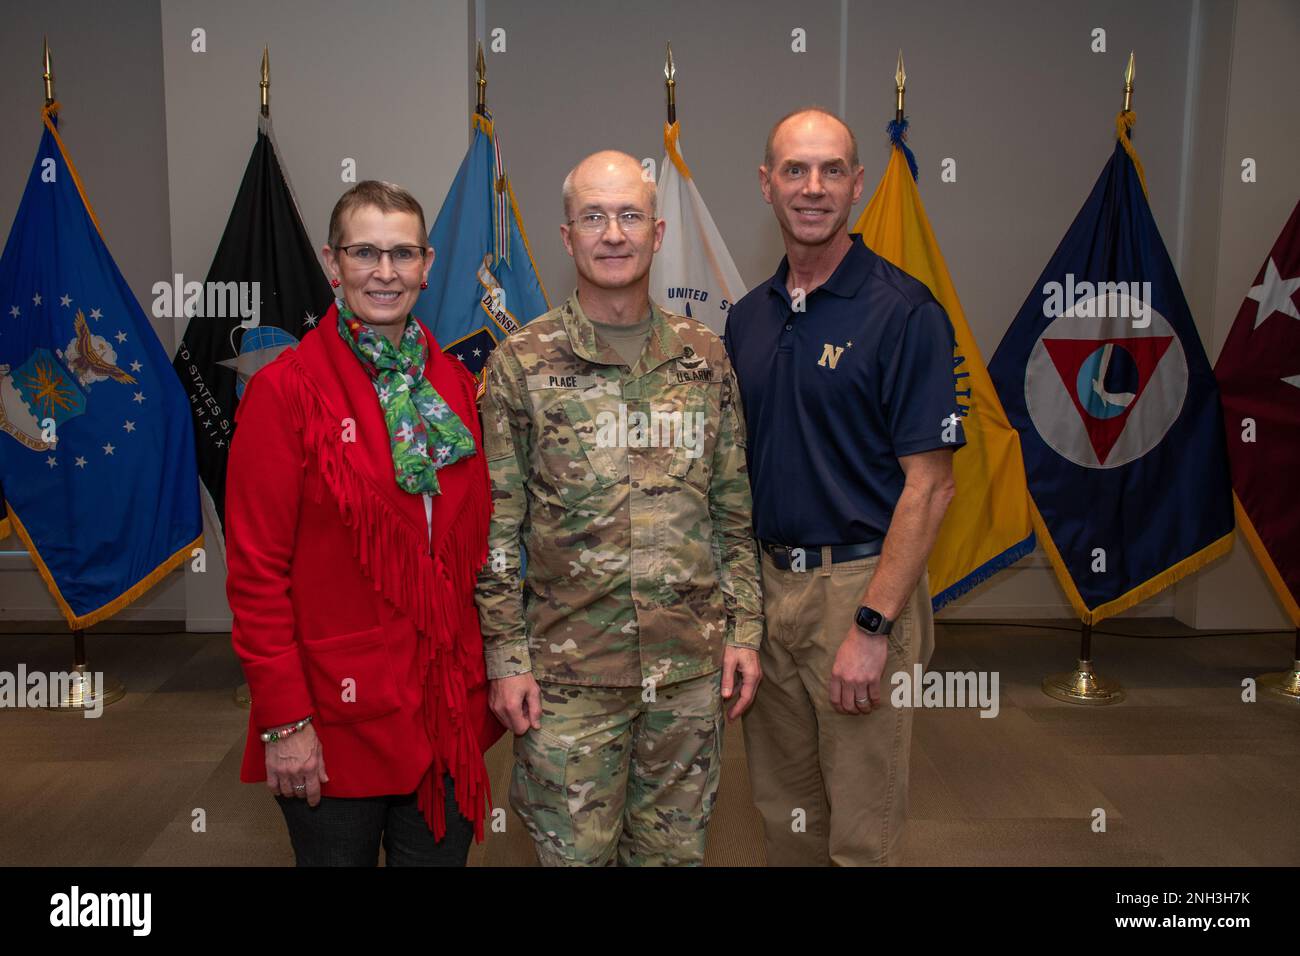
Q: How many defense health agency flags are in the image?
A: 1